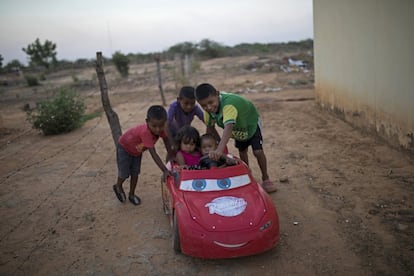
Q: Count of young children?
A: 5